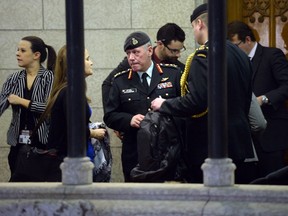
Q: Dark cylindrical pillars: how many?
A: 2